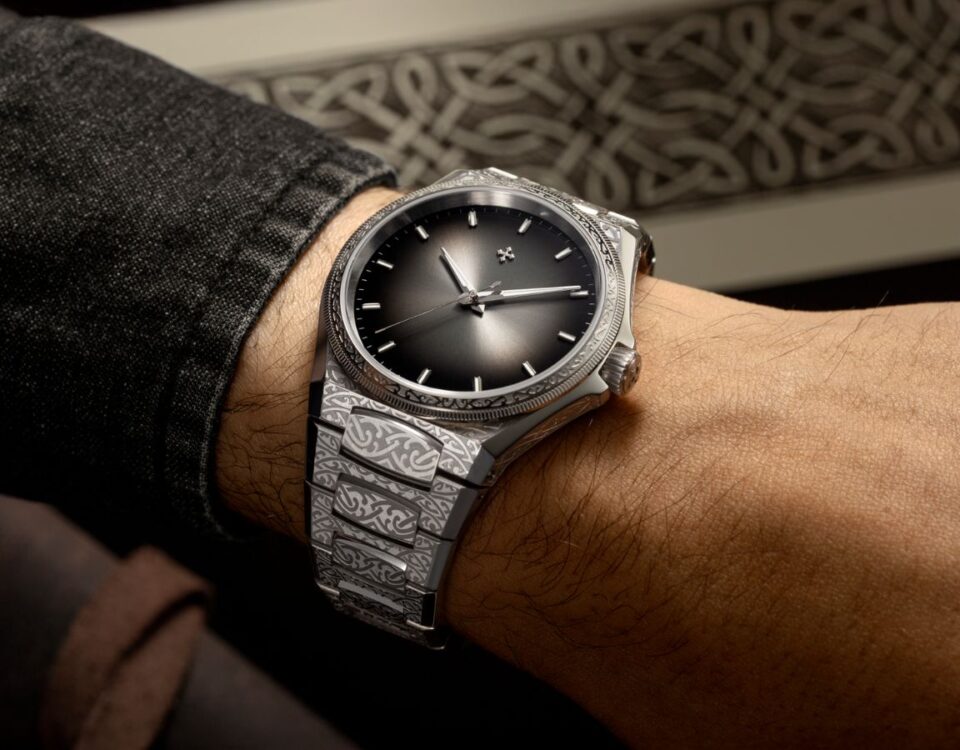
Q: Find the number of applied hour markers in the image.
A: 12